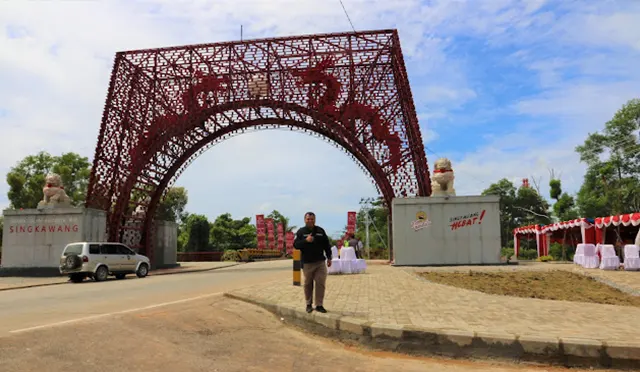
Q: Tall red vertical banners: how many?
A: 5